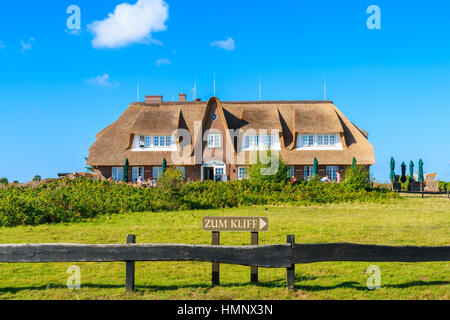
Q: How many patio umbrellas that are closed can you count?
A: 8